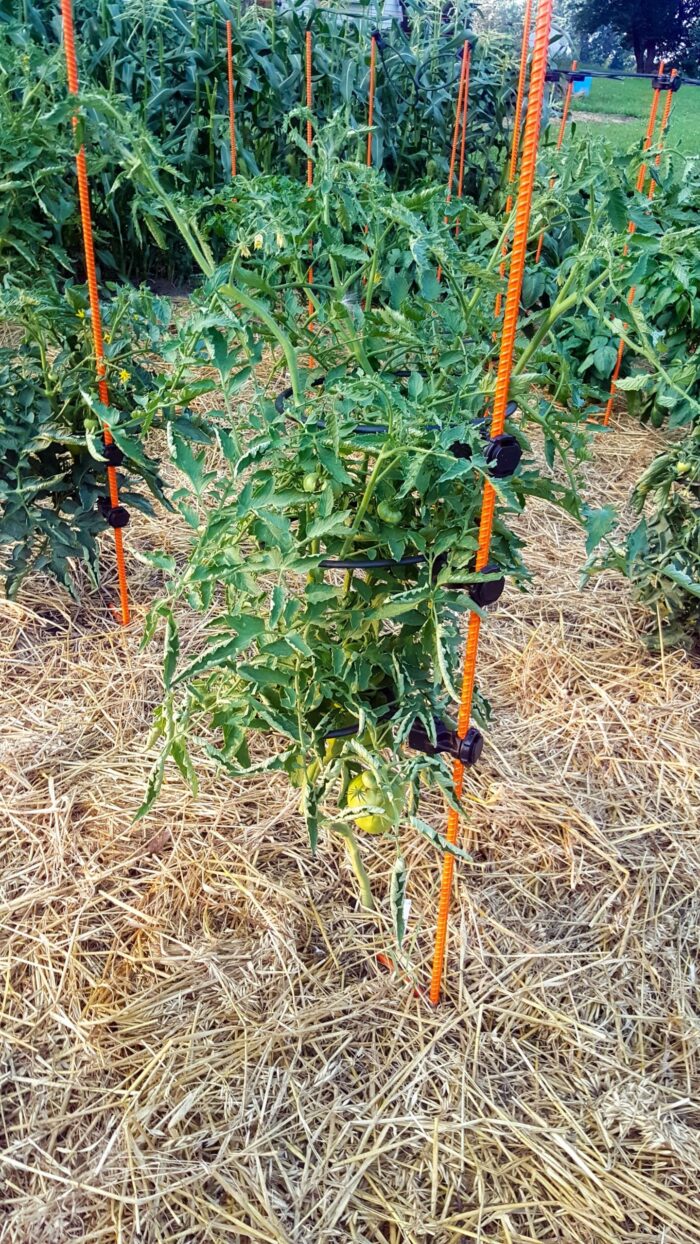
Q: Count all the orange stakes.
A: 11